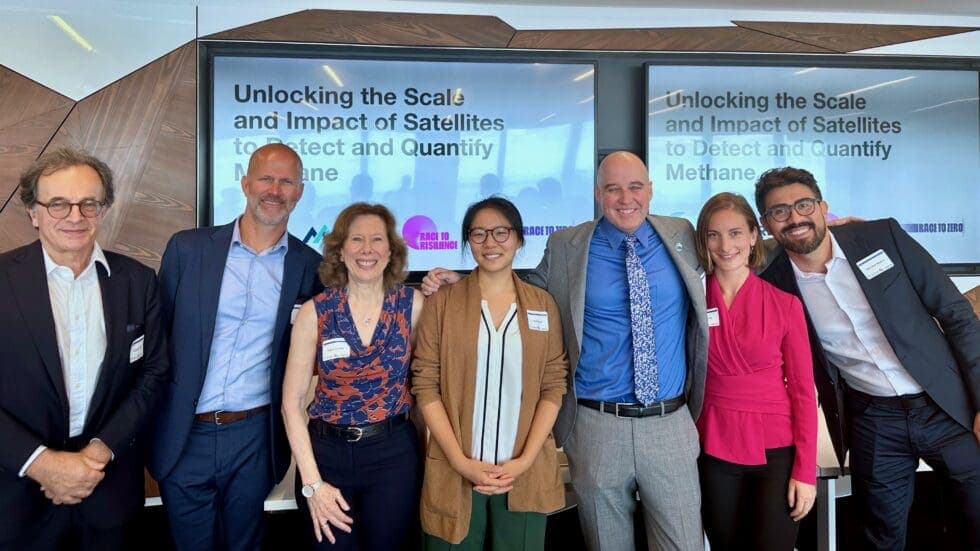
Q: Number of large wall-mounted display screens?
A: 2